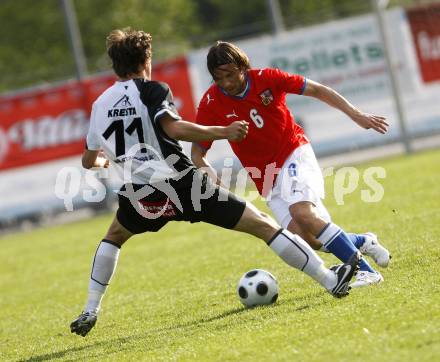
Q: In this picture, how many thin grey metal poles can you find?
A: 3